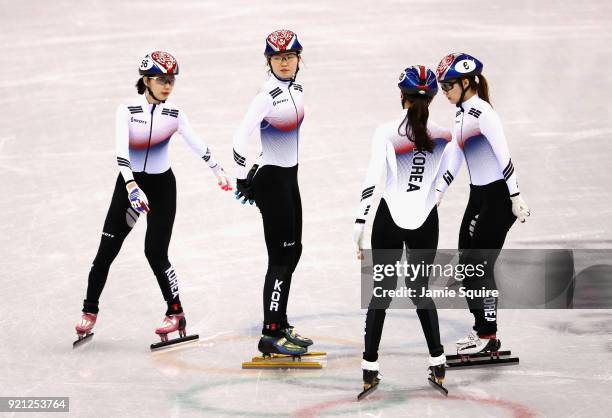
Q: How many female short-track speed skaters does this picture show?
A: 4